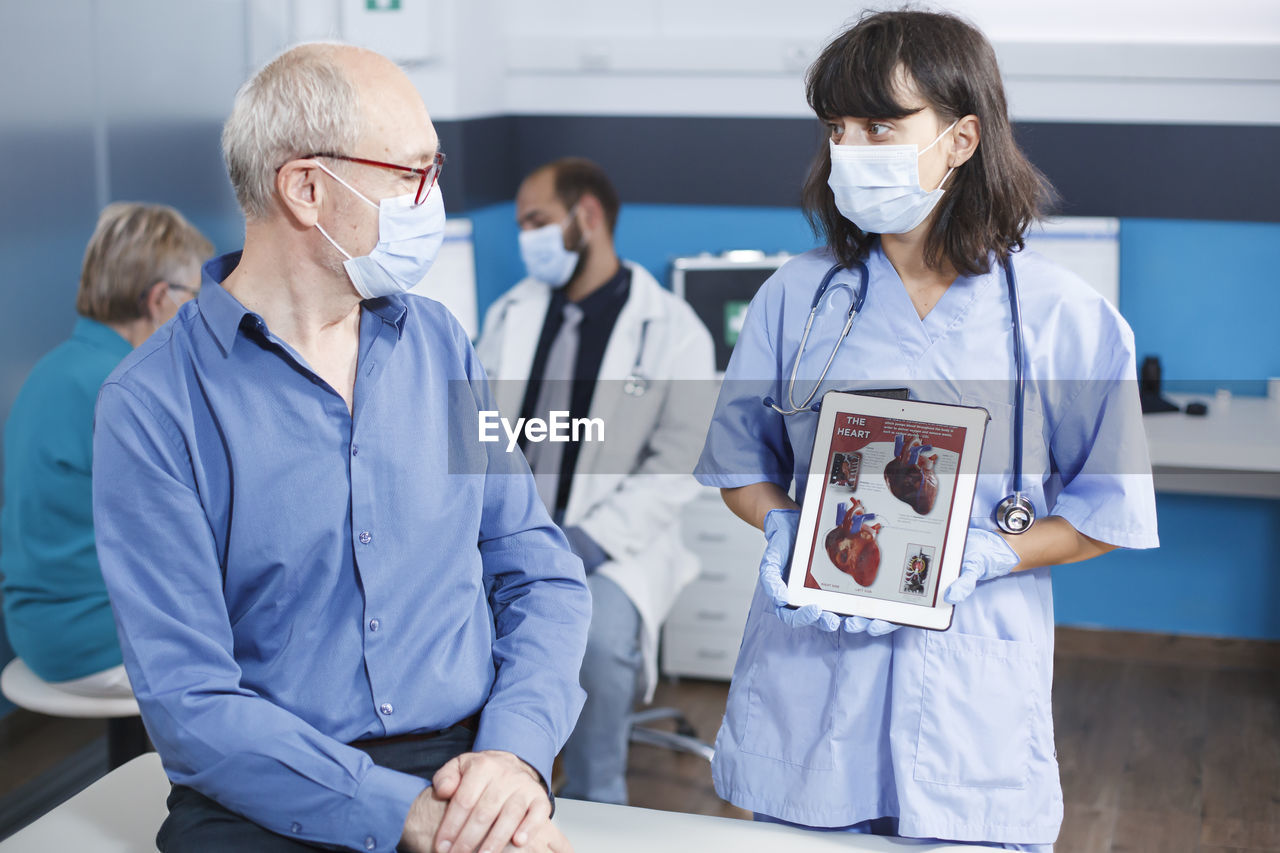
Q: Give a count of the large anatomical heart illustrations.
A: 2